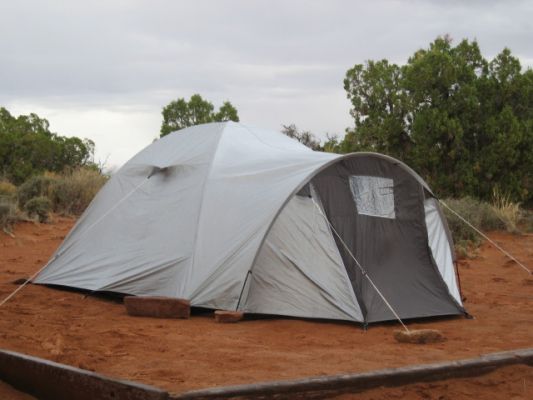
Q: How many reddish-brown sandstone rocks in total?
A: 3